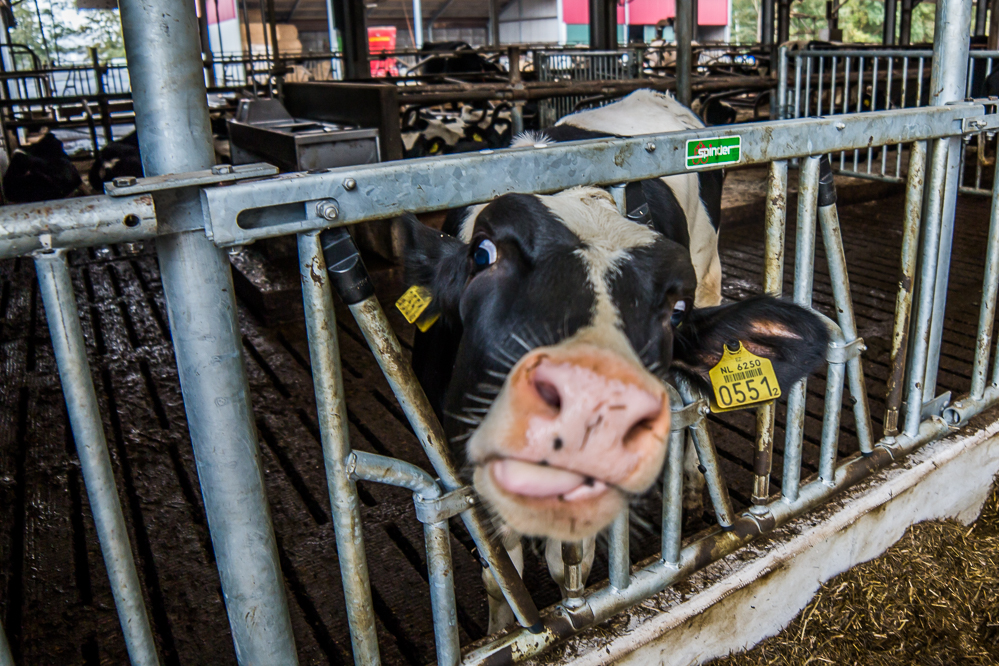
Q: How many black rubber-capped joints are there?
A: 3